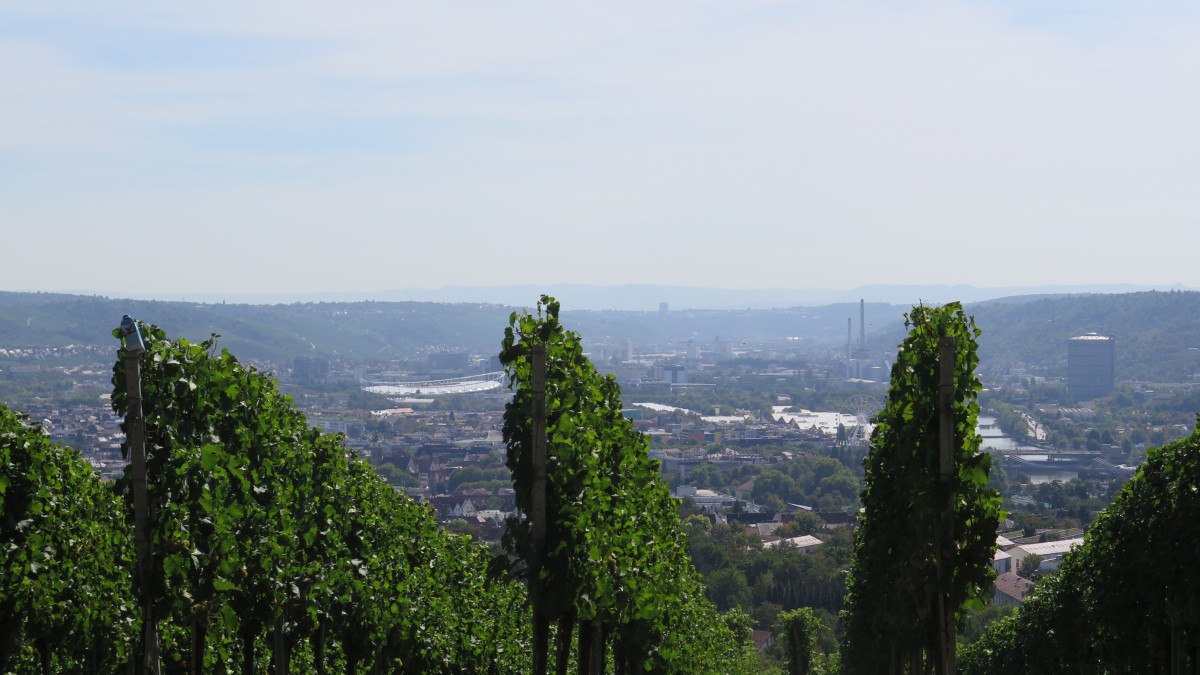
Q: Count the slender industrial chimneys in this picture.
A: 2